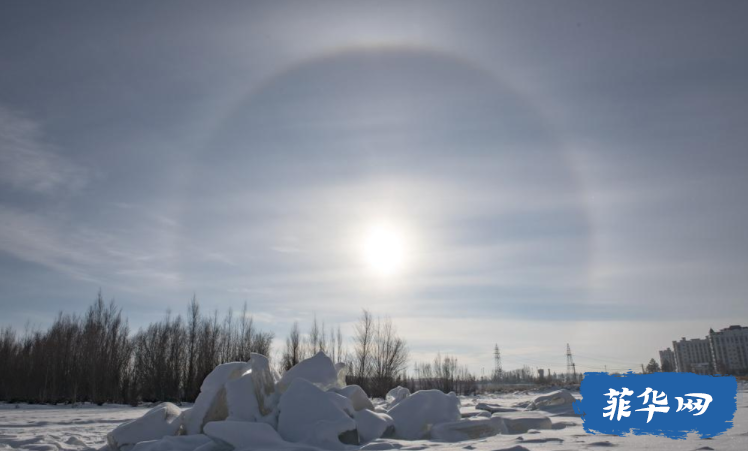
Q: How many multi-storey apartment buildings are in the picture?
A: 3